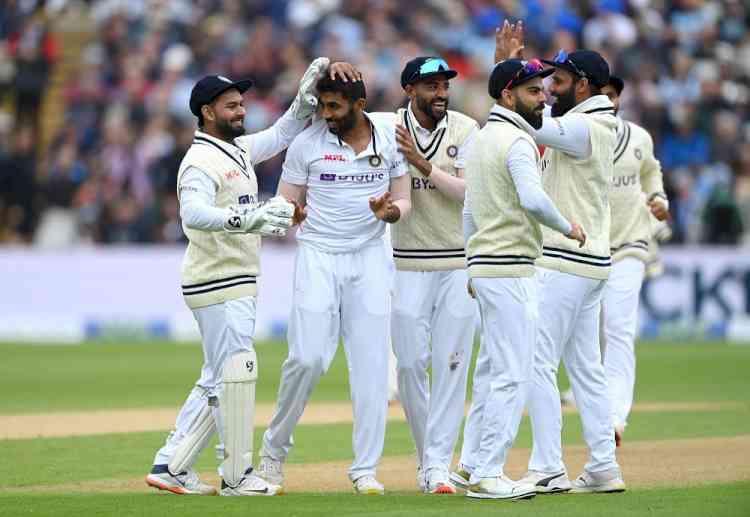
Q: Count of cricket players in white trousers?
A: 6